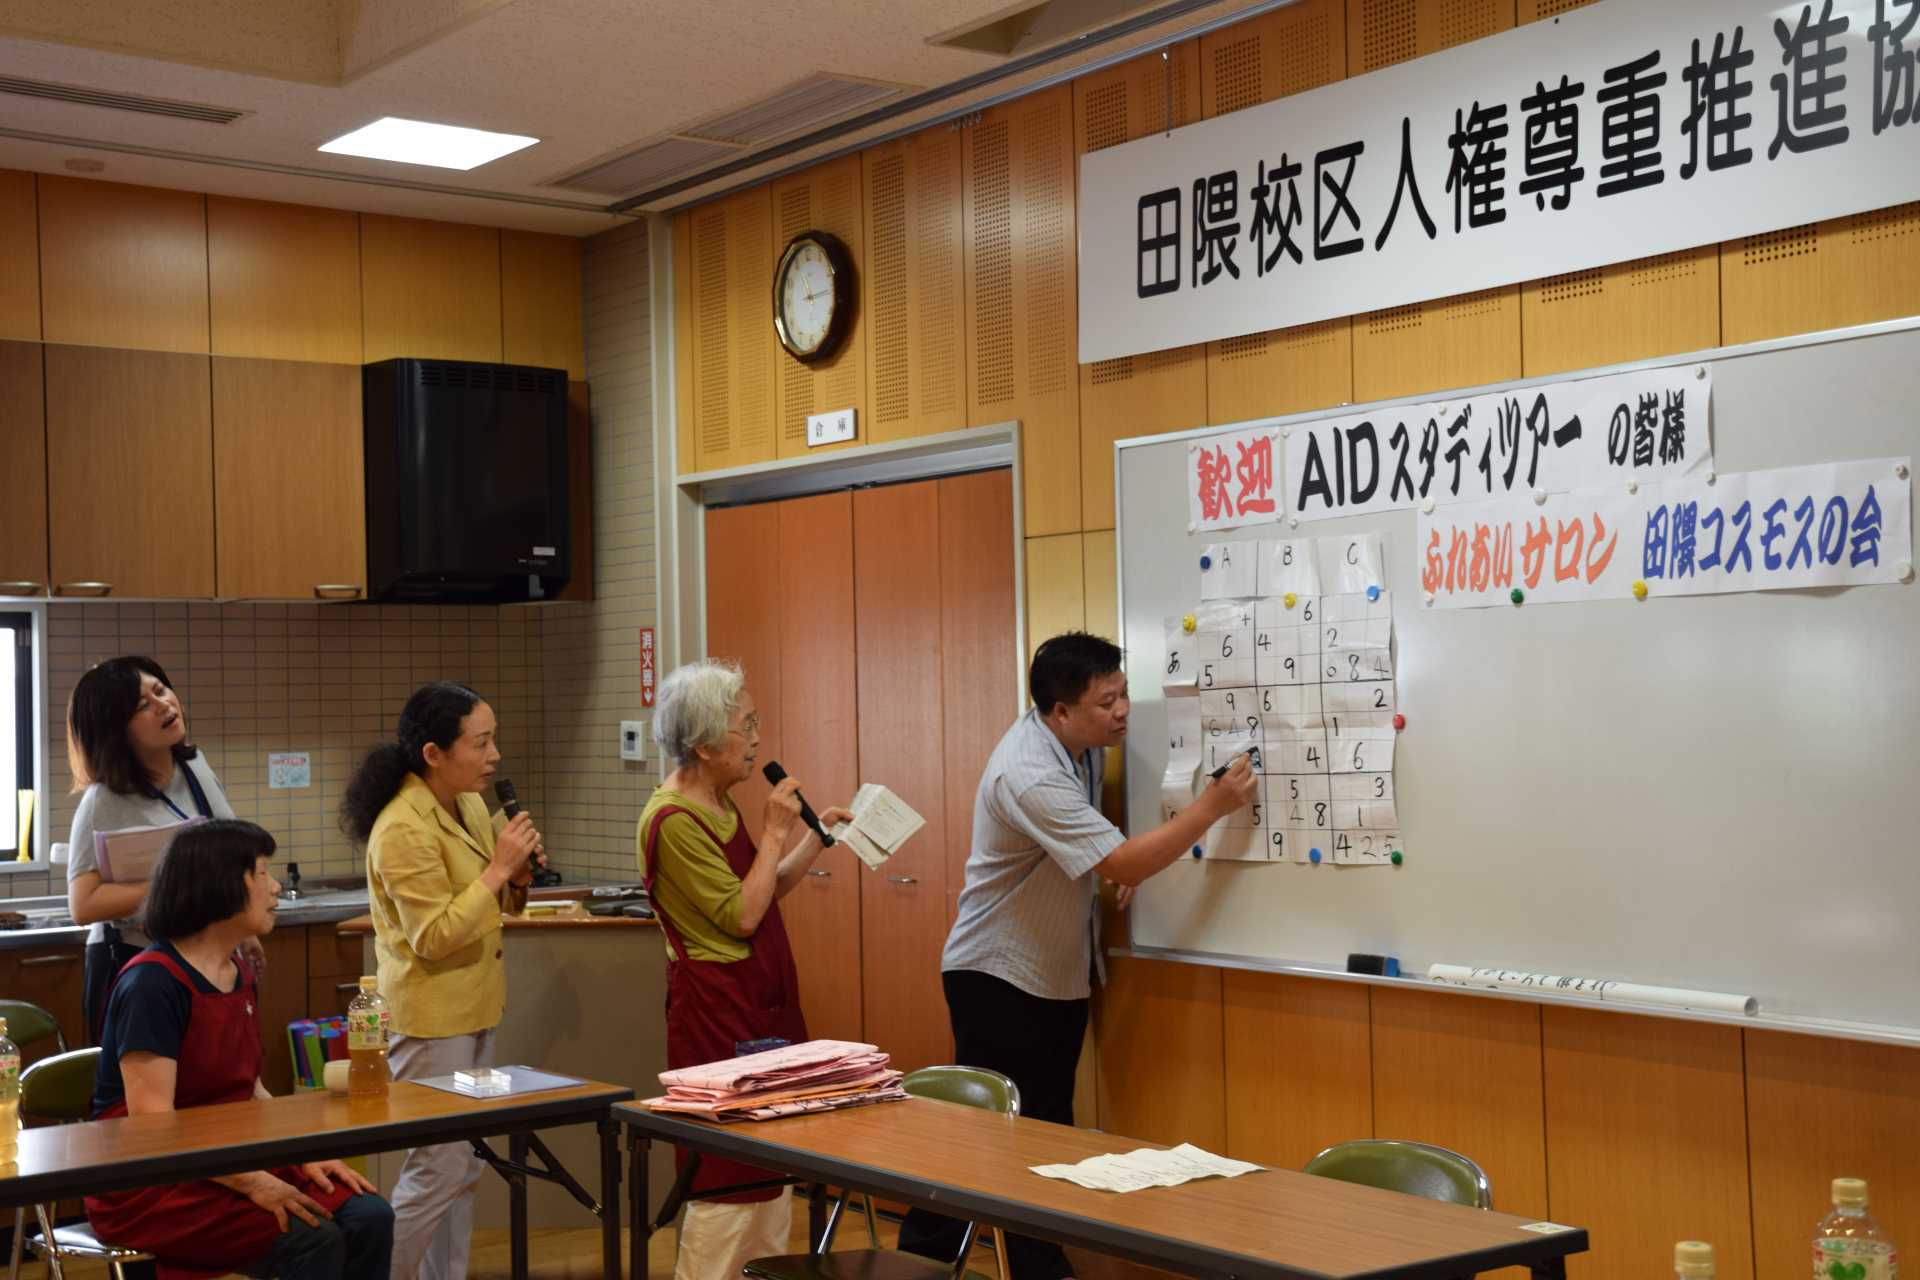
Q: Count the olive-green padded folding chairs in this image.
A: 4